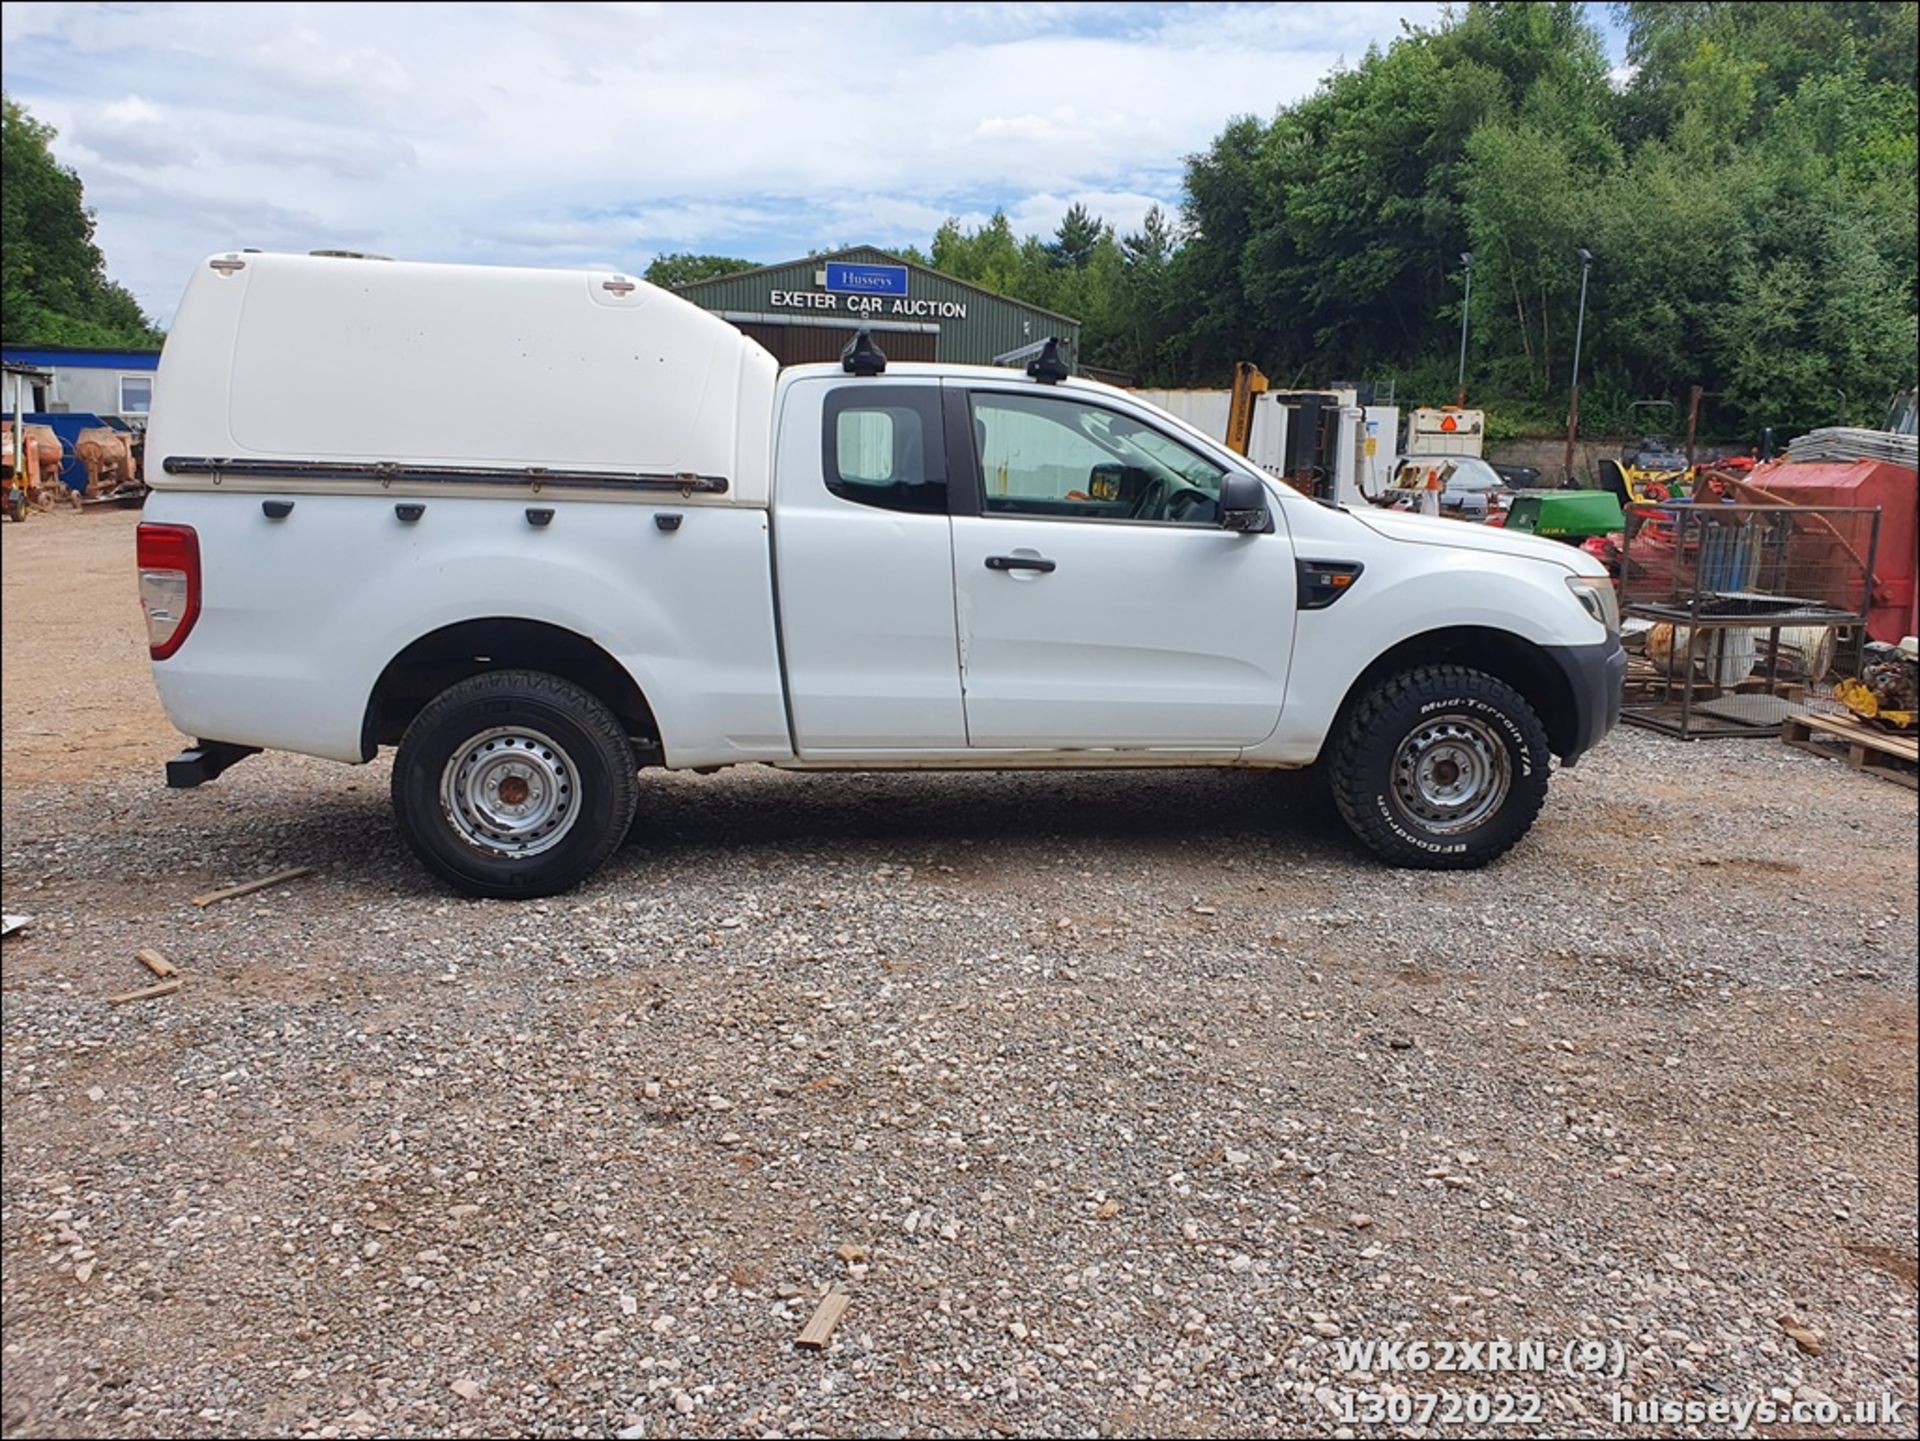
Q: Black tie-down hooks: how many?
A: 4